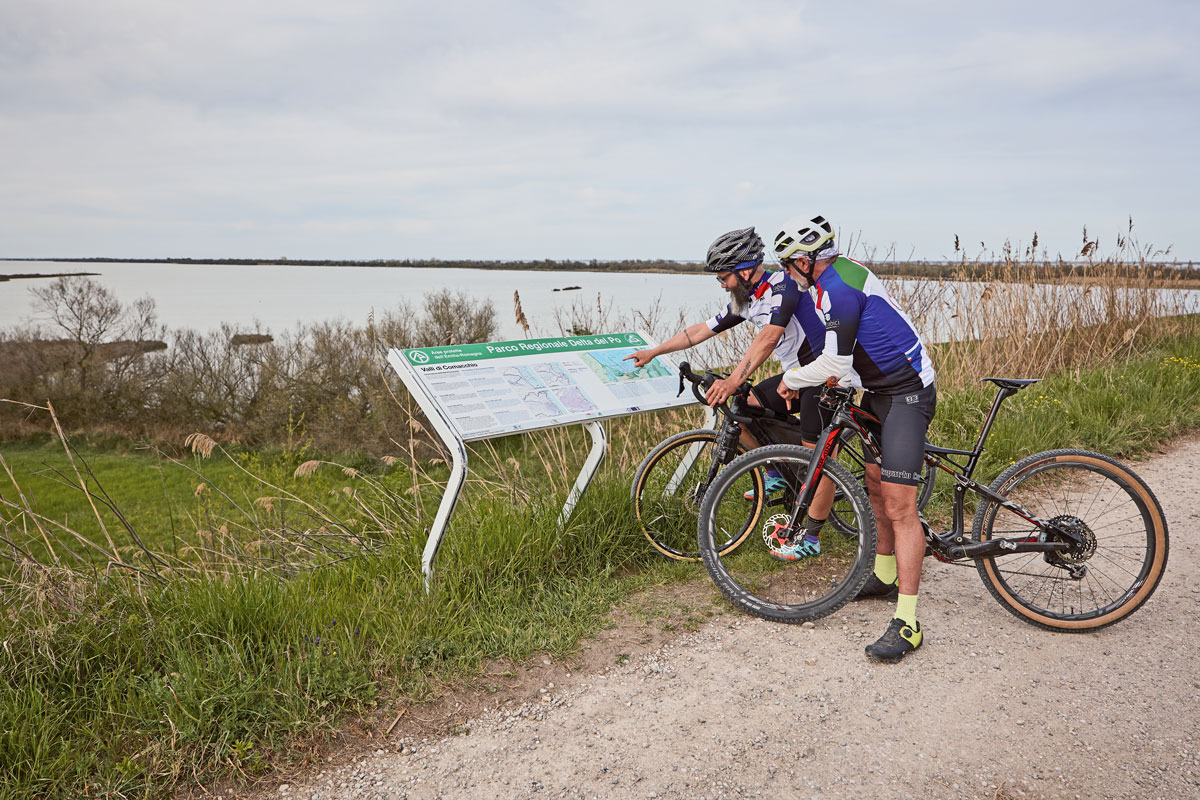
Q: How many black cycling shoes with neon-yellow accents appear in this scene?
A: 2